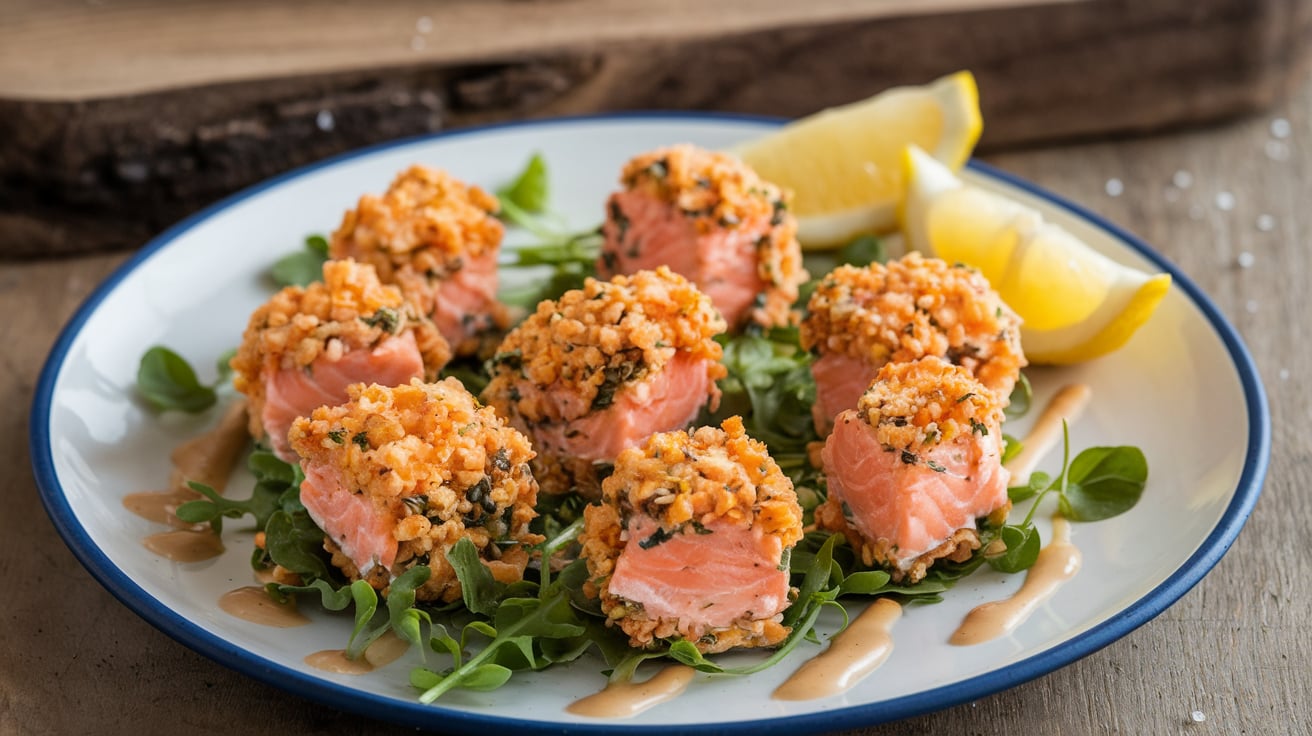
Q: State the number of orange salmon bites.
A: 8